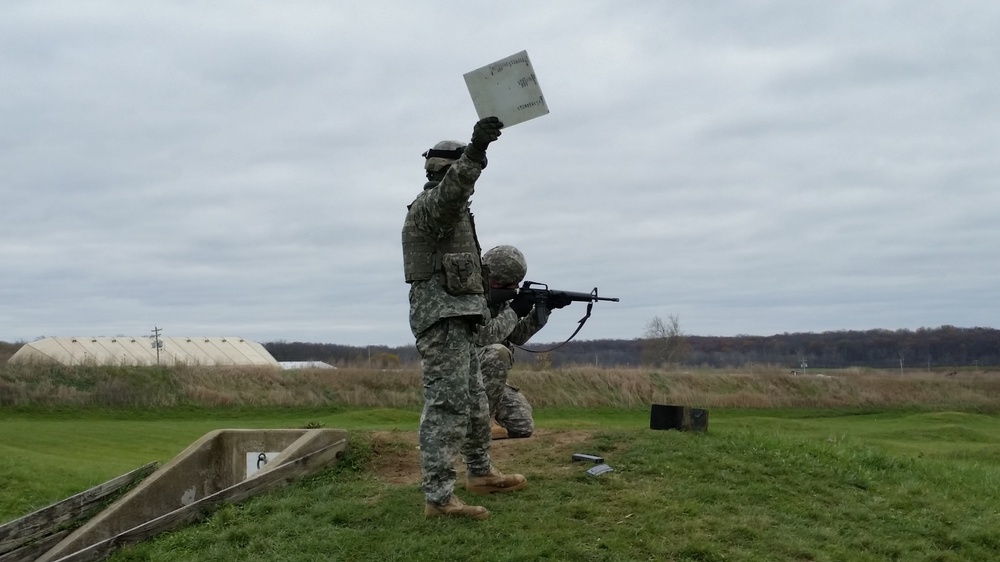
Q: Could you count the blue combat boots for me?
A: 0